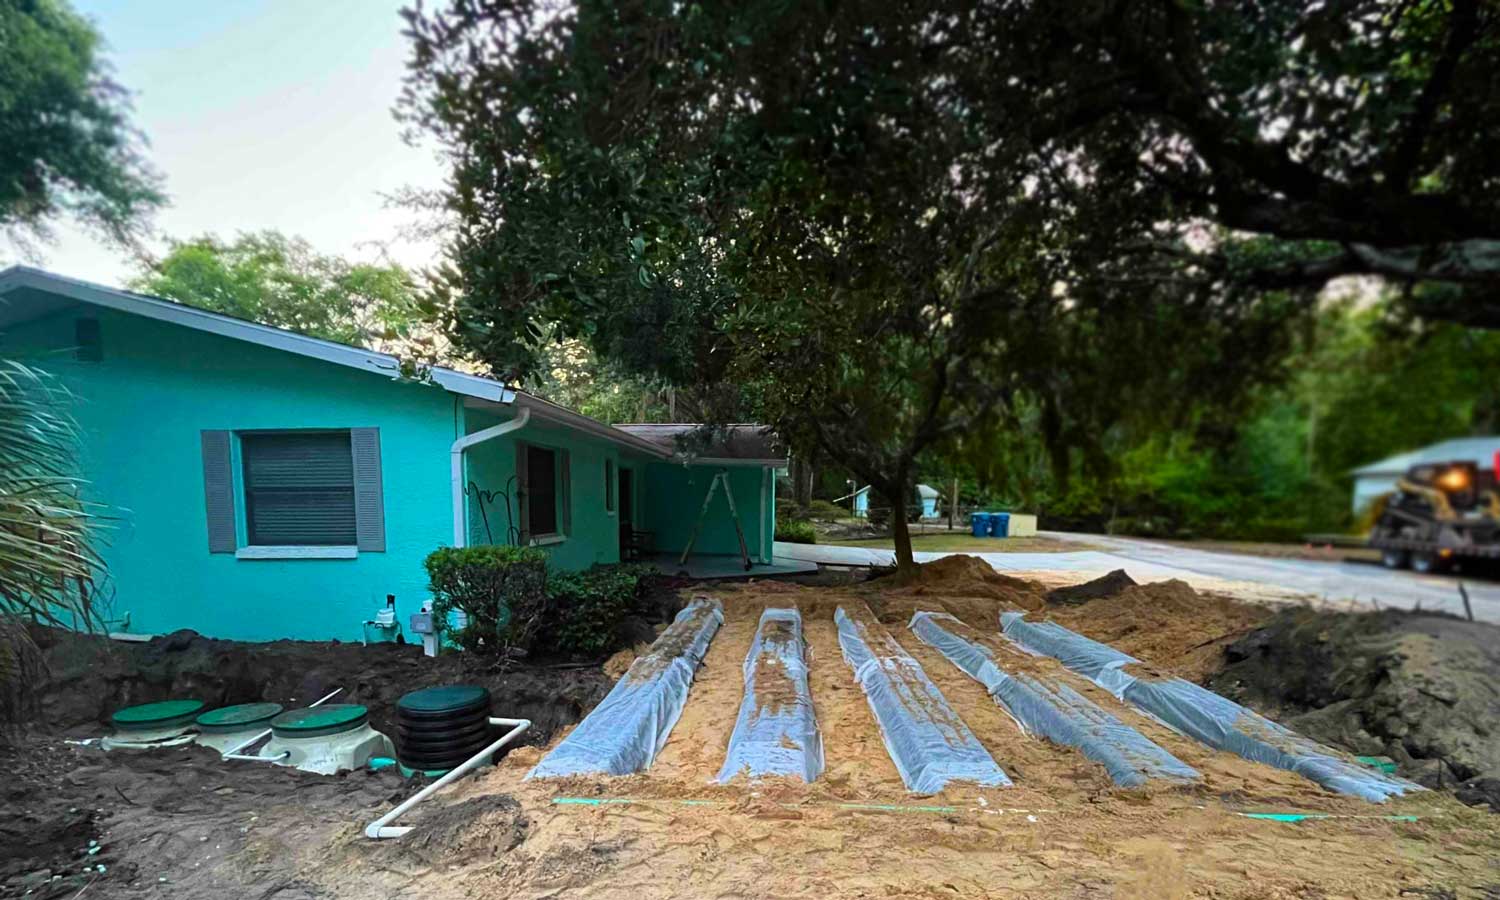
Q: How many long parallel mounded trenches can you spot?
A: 5